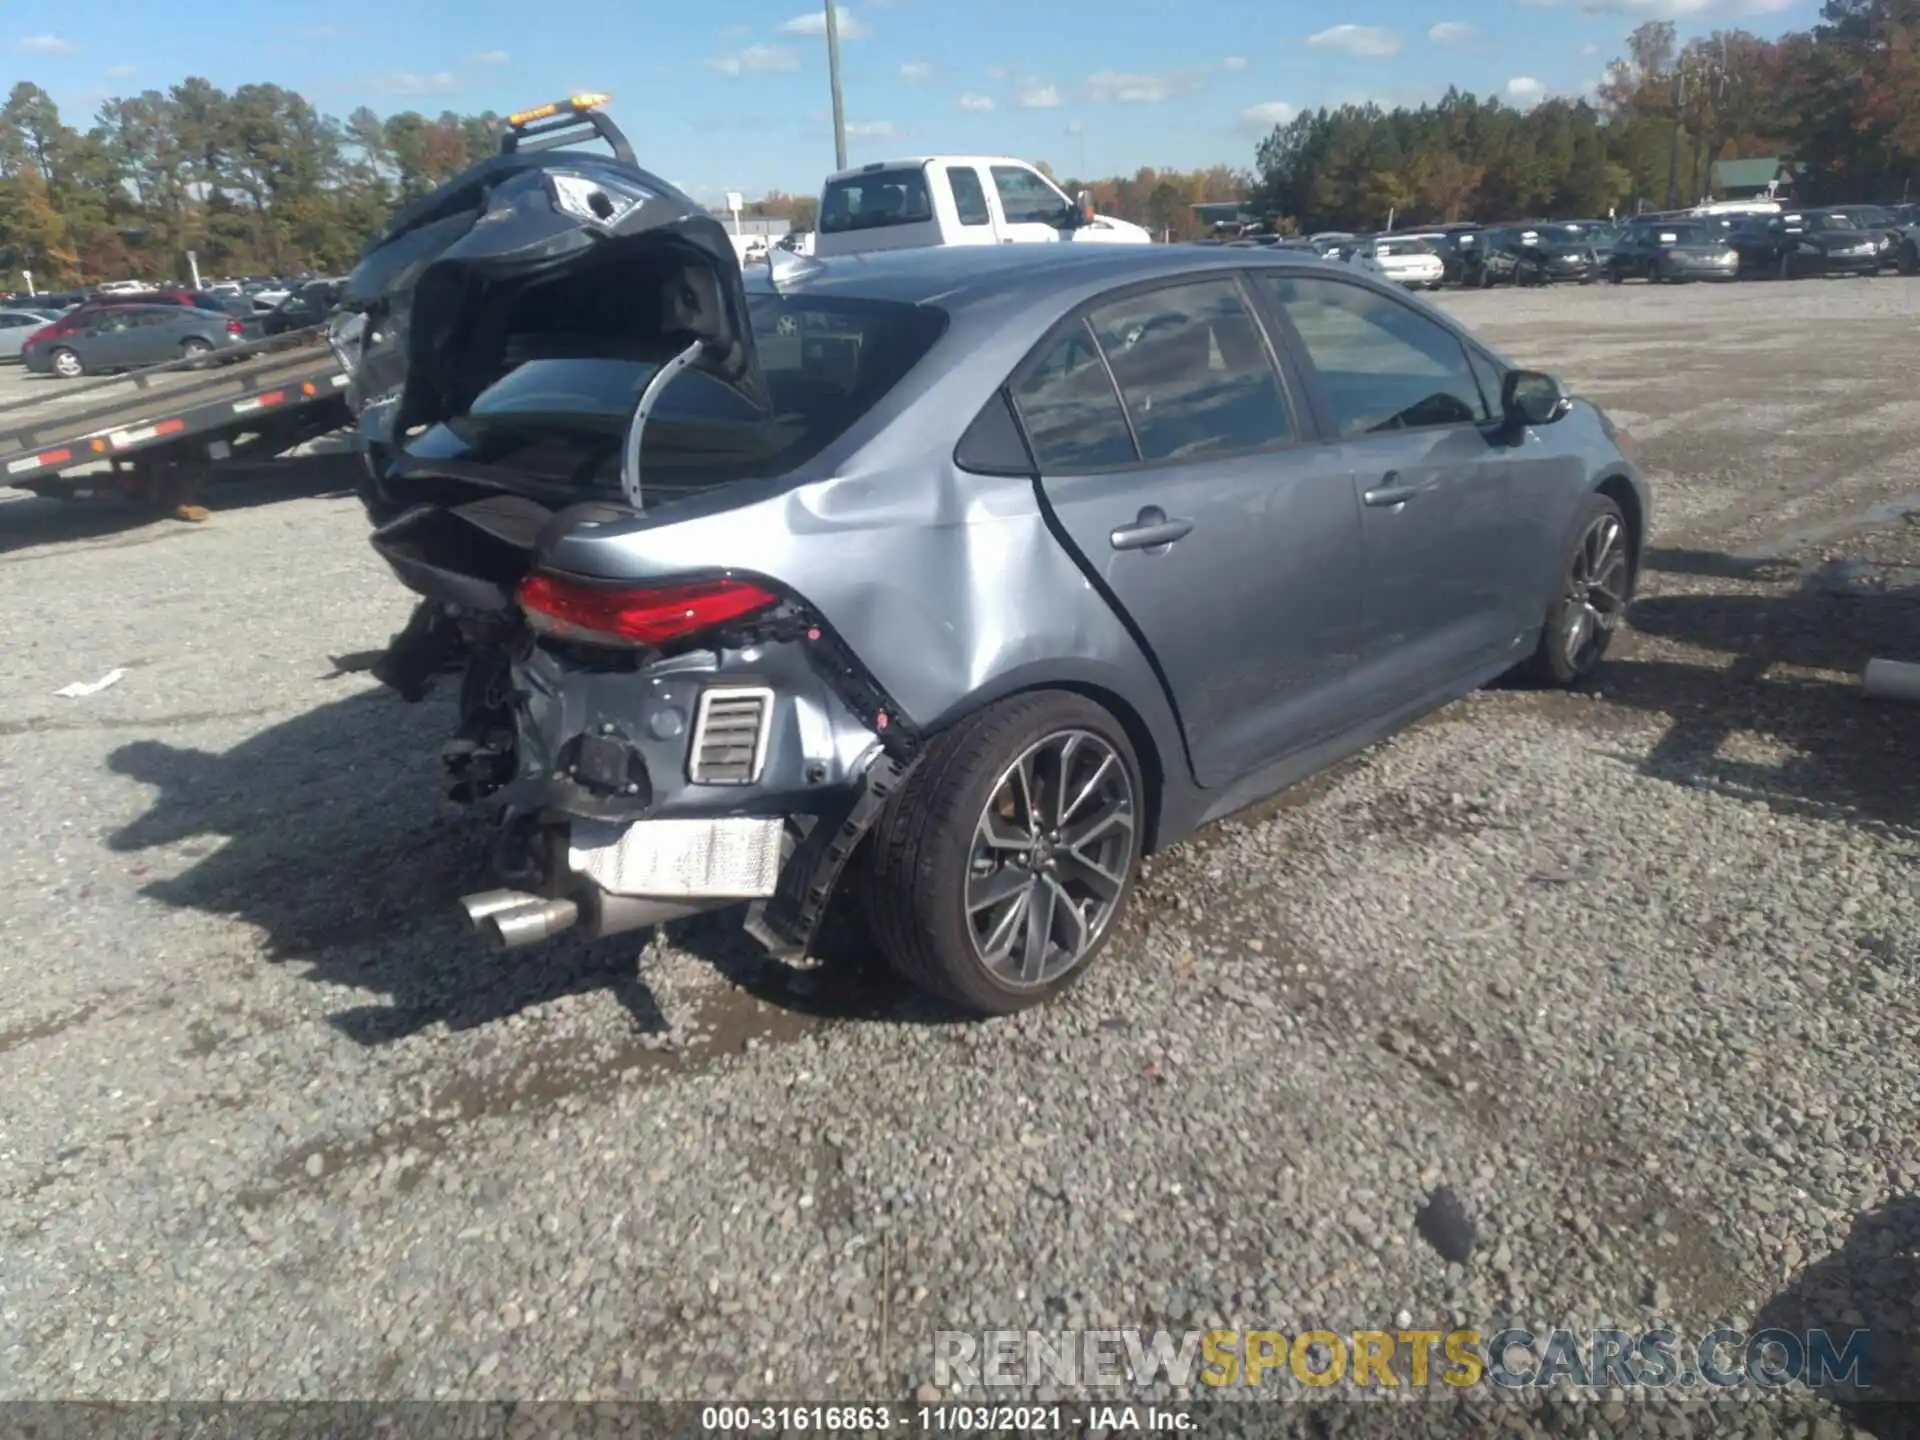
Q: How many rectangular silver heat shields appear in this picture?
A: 1